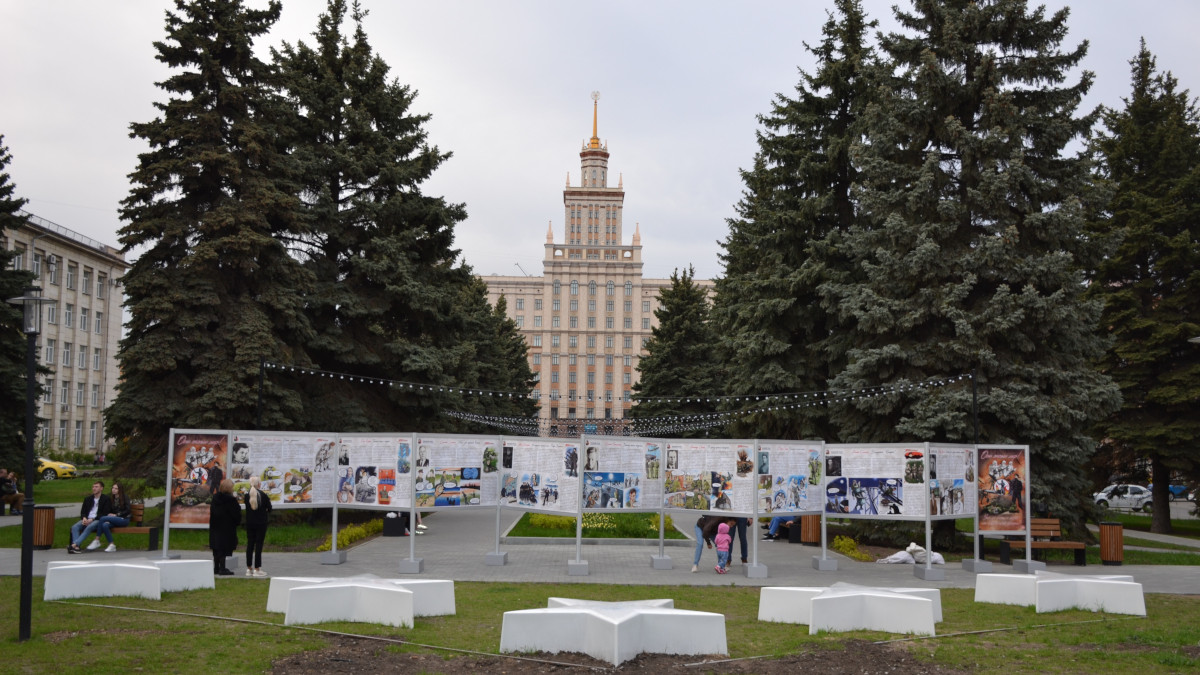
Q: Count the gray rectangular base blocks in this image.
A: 12